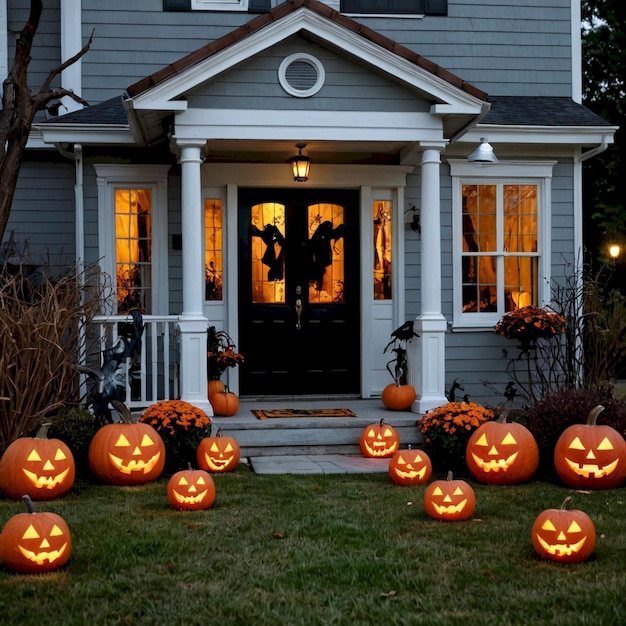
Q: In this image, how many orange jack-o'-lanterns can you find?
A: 11